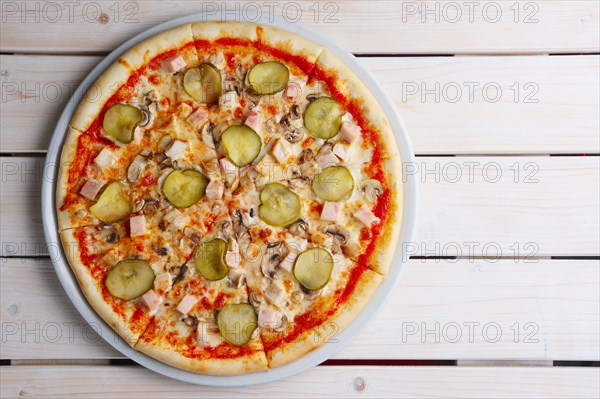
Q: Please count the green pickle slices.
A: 13